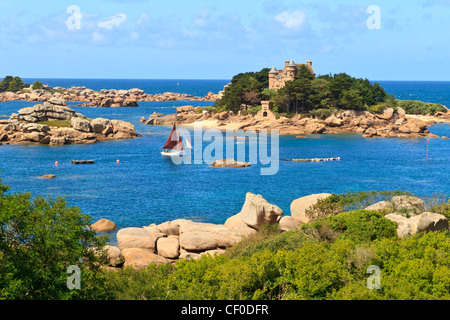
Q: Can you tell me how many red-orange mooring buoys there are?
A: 2